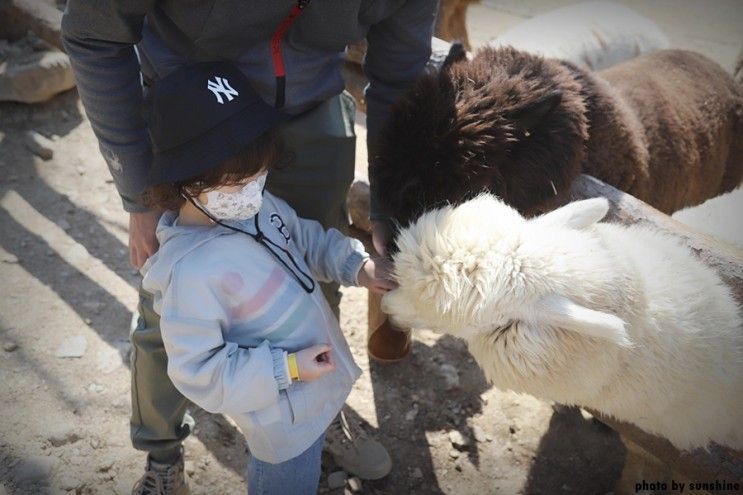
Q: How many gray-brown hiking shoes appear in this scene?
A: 2